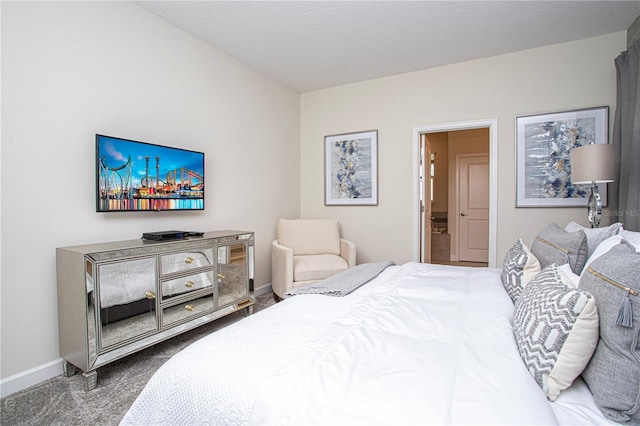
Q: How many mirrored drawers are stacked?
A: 3